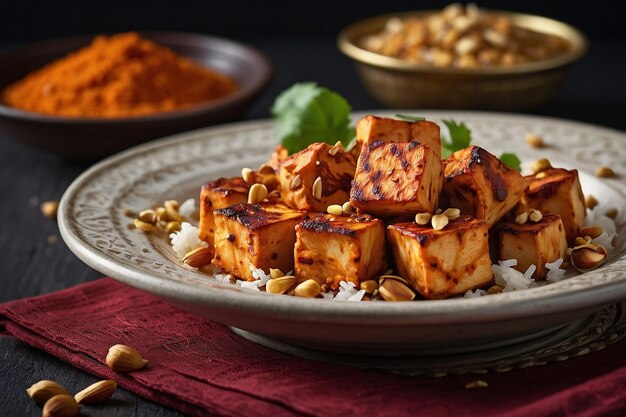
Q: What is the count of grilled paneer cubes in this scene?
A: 10